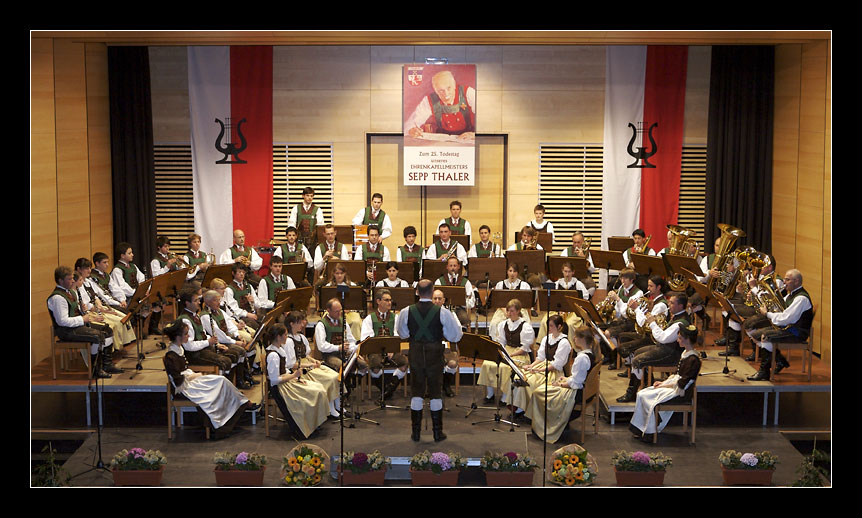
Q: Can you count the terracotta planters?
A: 7